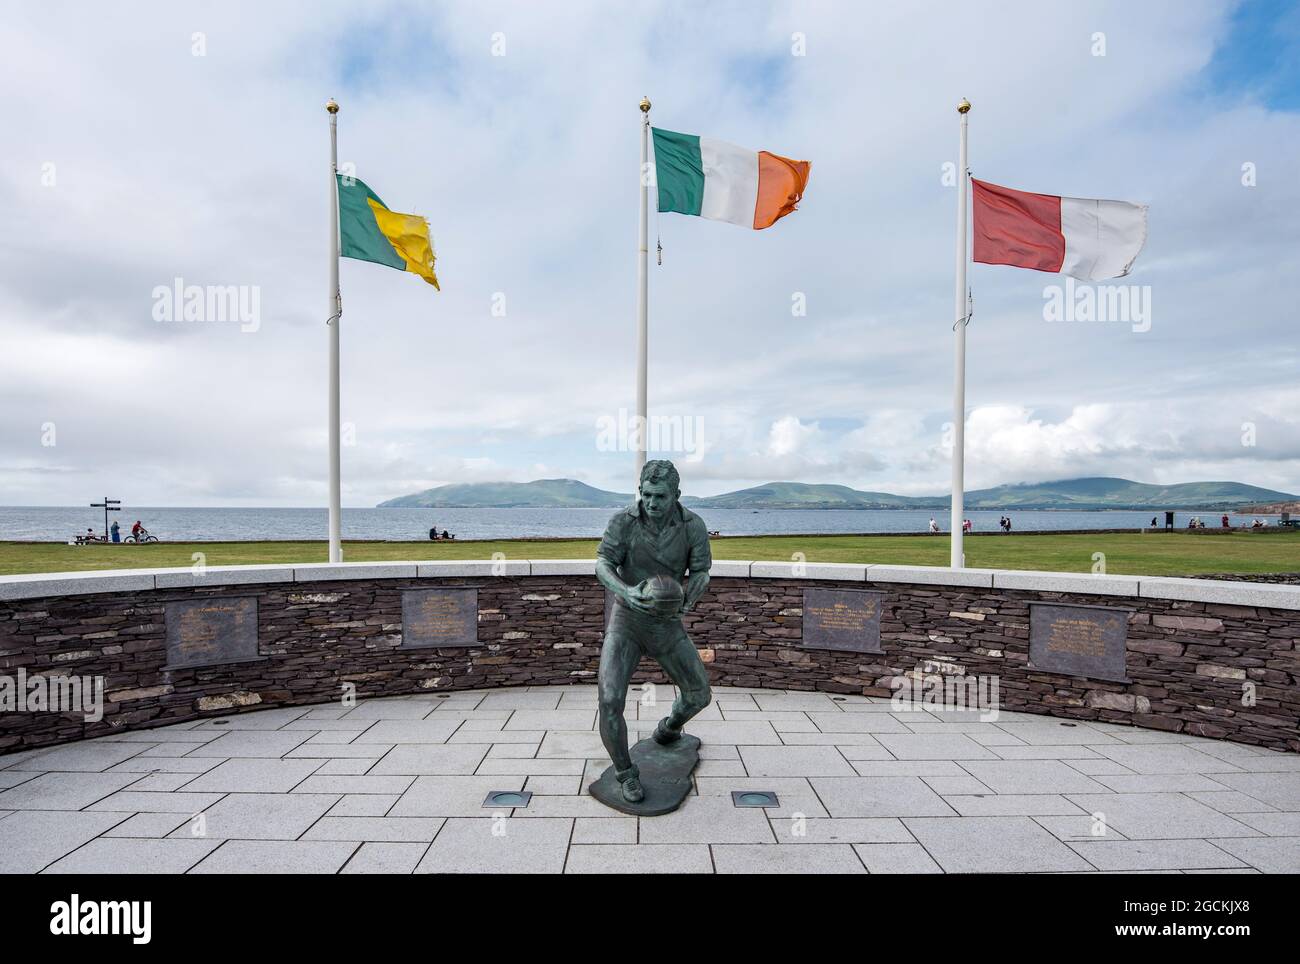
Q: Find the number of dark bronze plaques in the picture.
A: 4